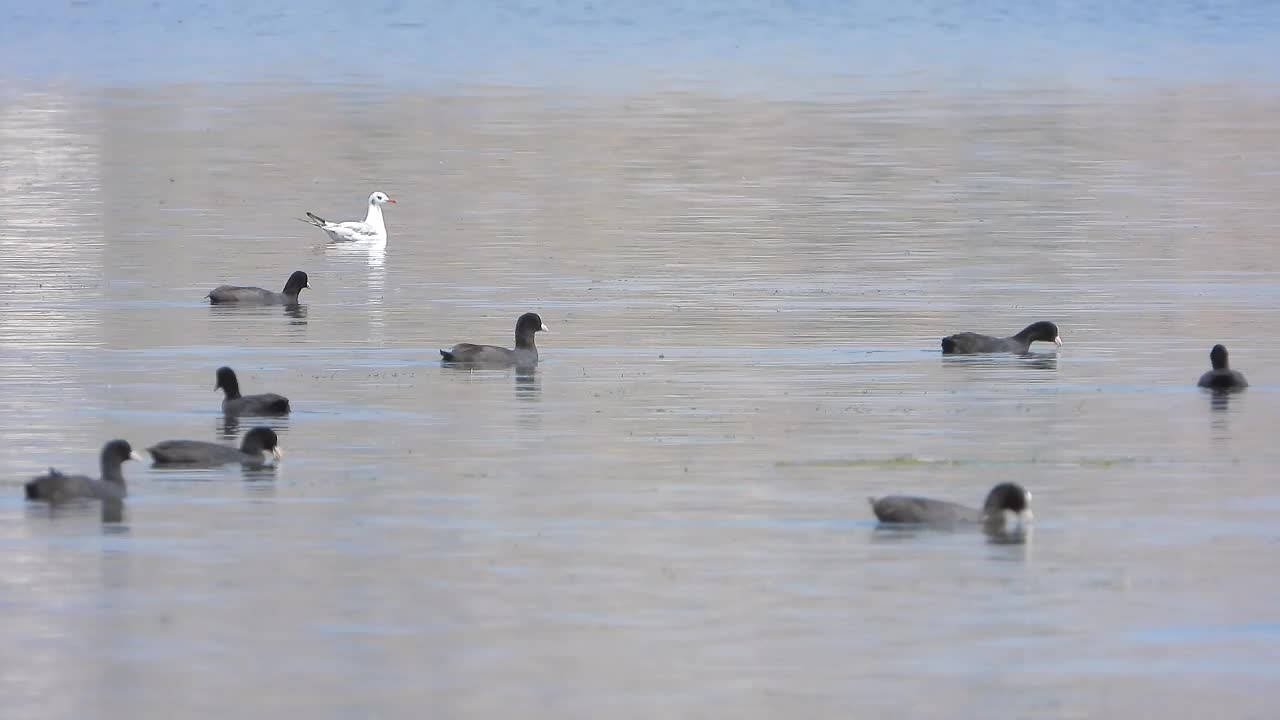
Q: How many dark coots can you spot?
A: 8